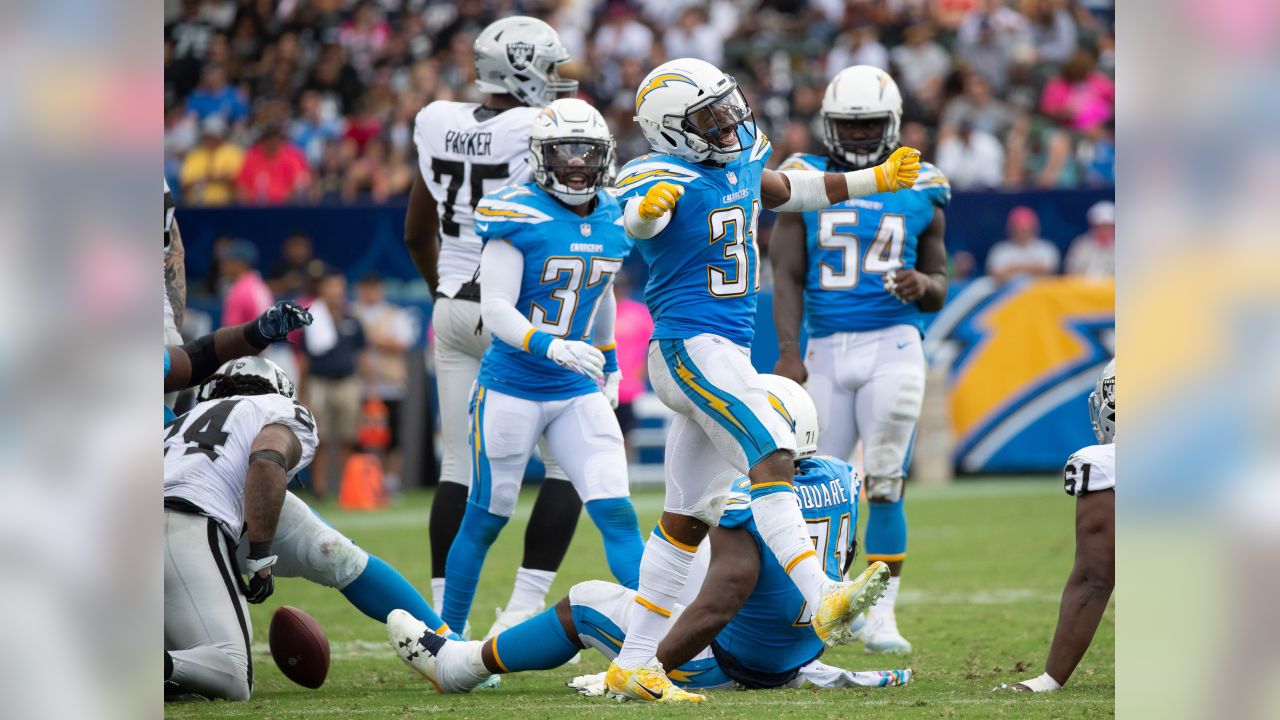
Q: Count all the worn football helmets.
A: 7